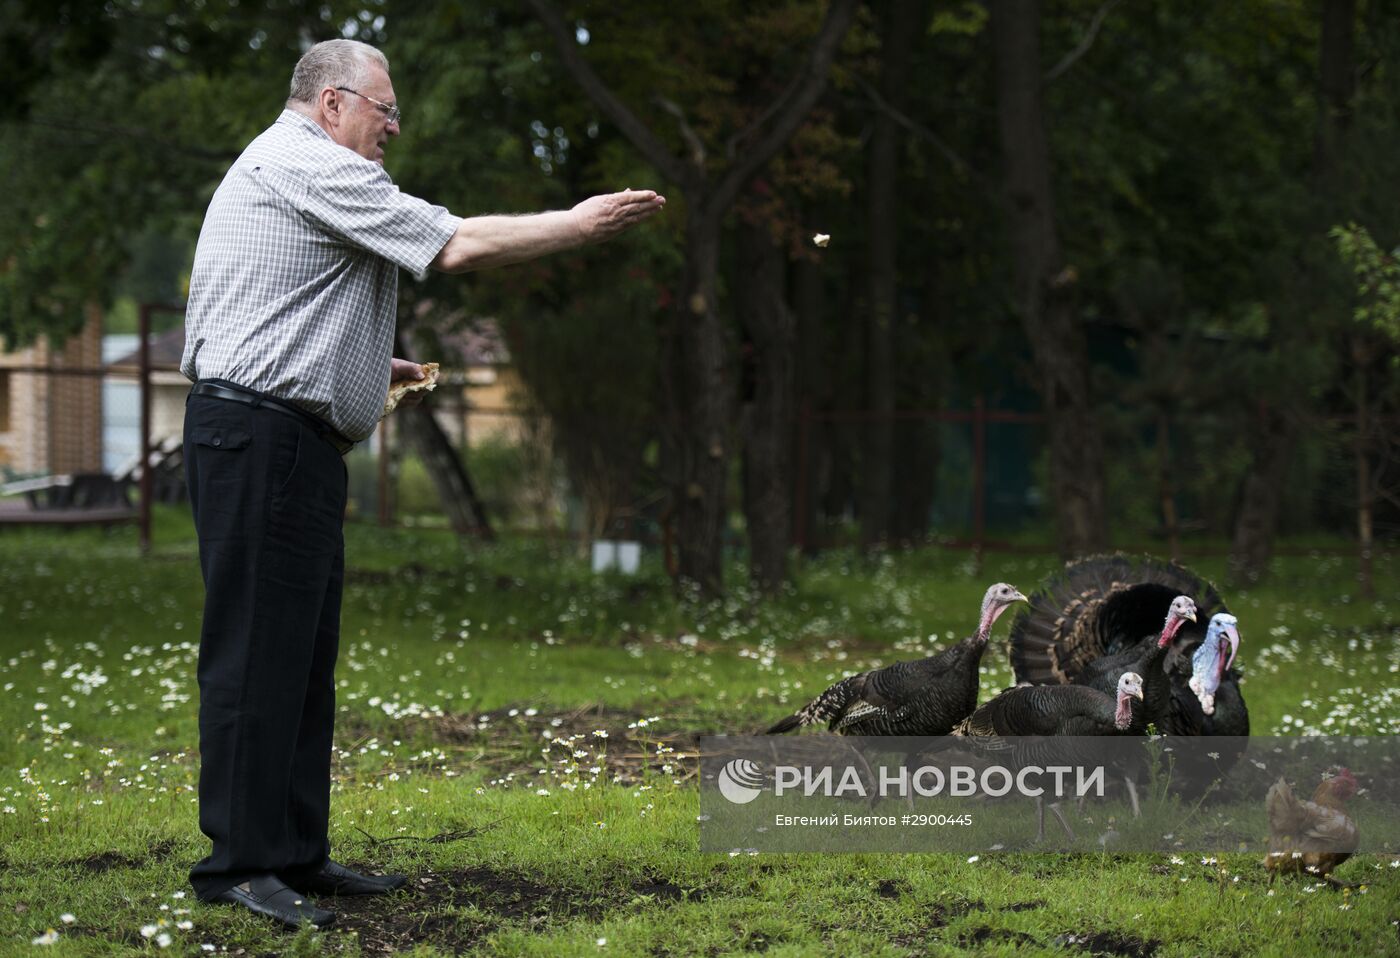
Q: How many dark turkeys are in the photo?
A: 4